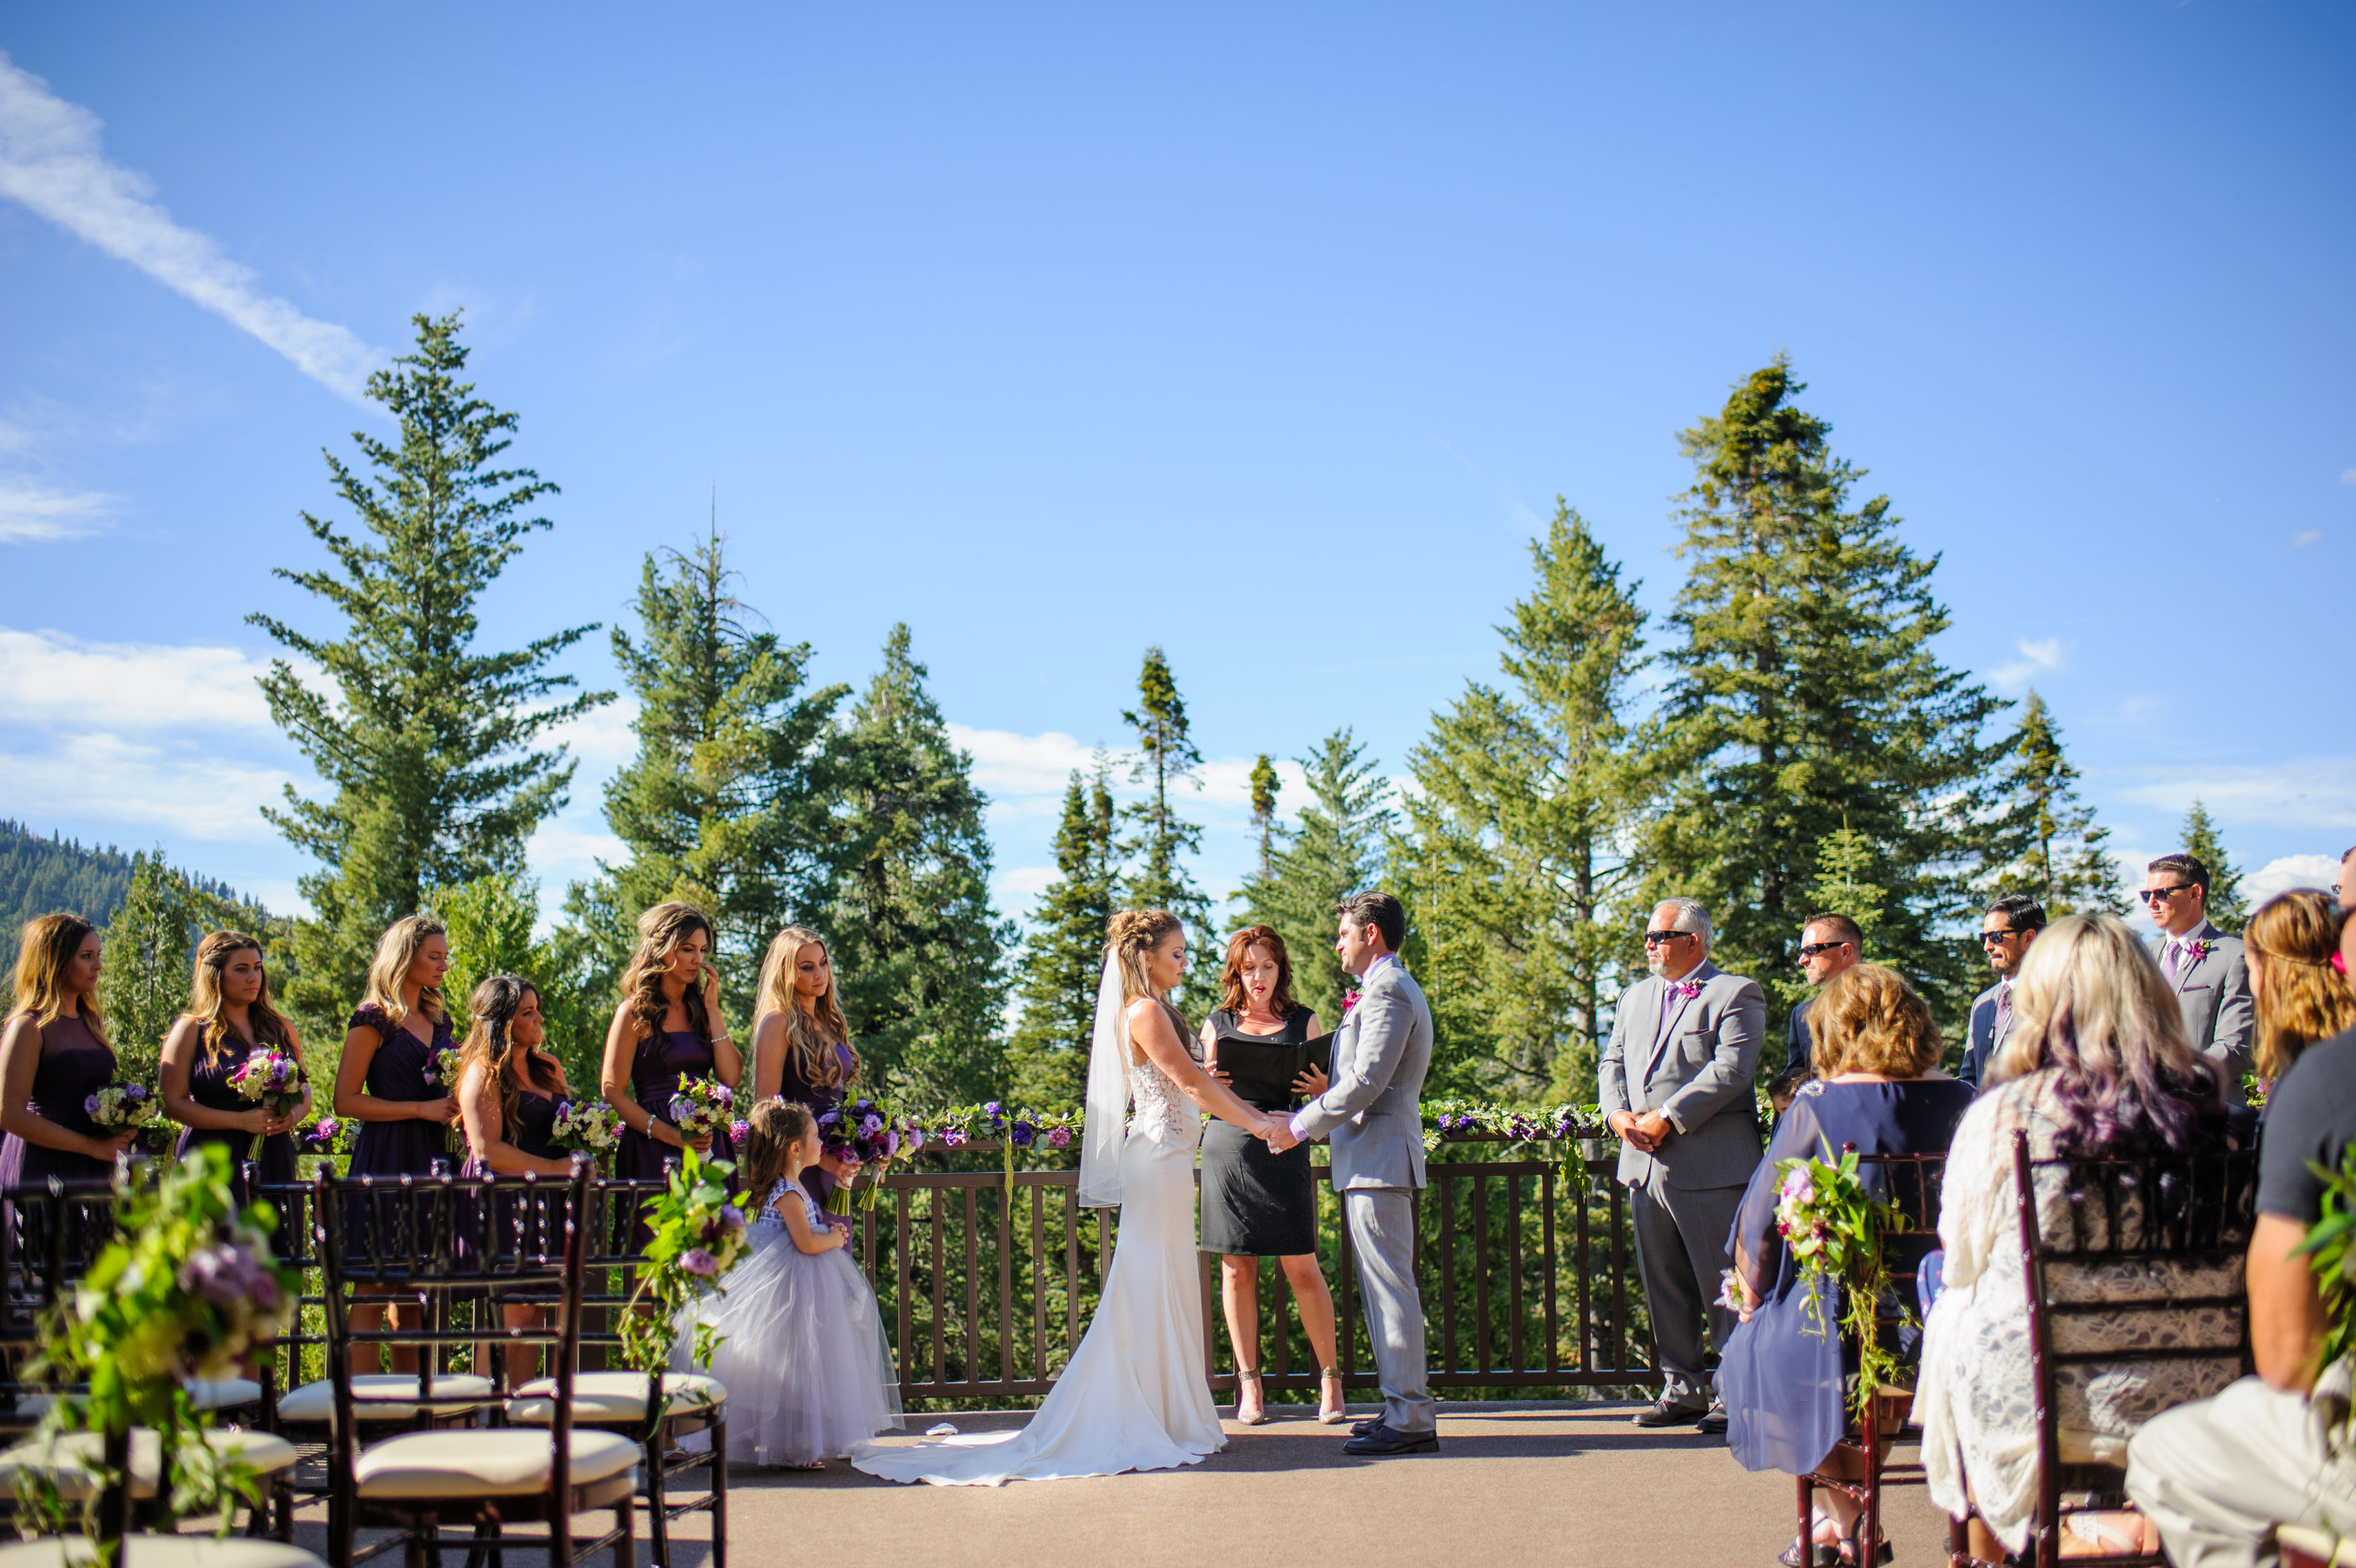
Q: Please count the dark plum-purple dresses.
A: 6